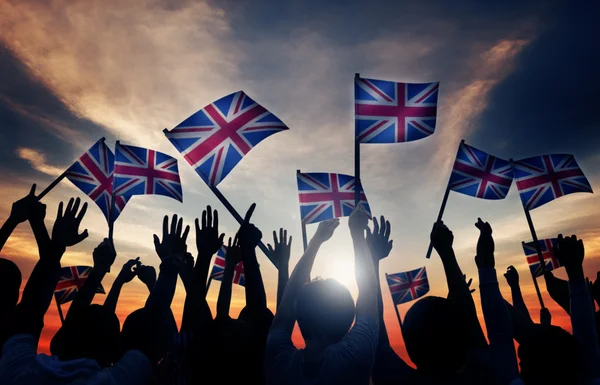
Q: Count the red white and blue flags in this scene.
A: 11